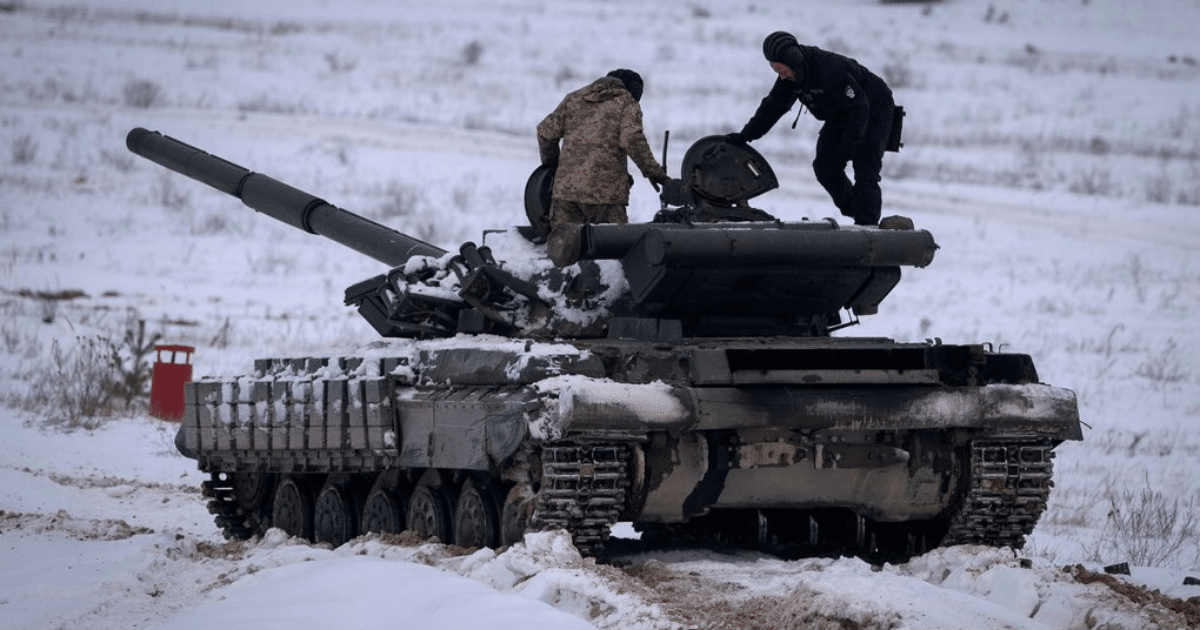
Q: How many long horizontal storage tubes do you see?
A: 2